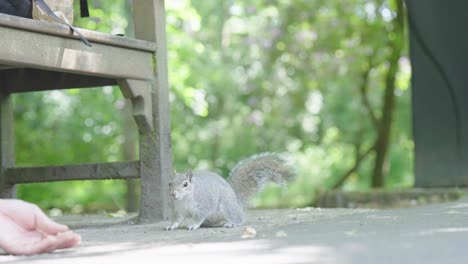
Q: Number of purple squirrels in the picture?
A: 0